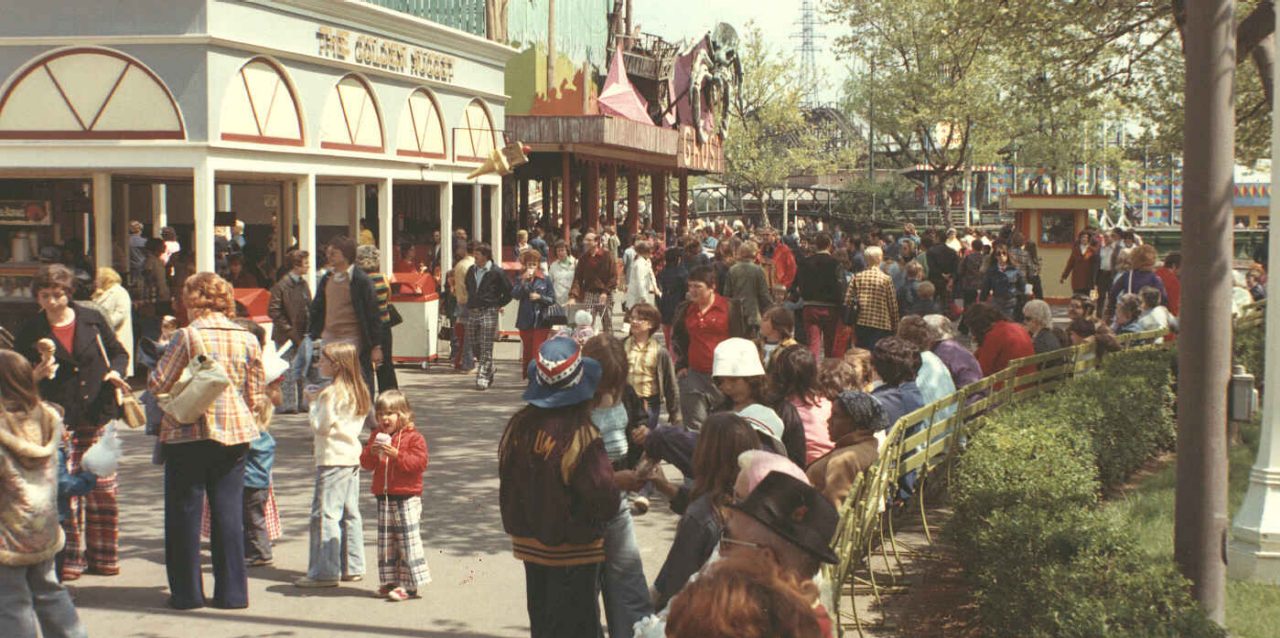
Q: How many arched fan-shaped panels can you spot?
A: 5